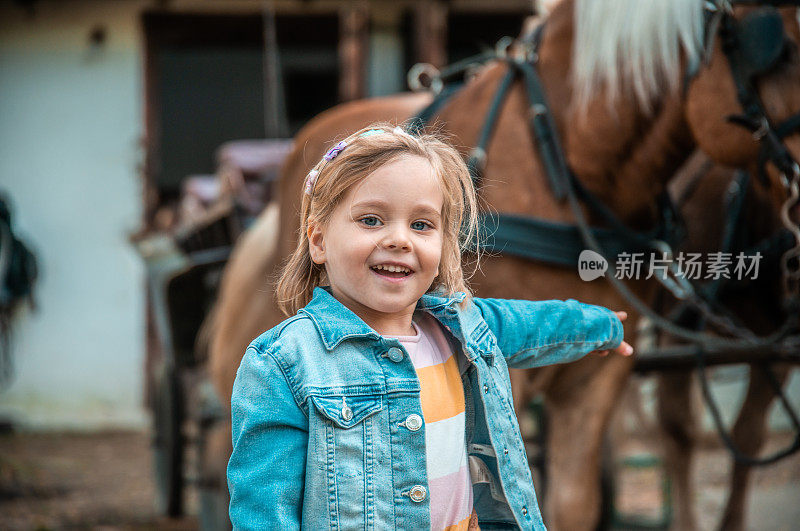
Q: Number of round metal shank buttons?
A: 4